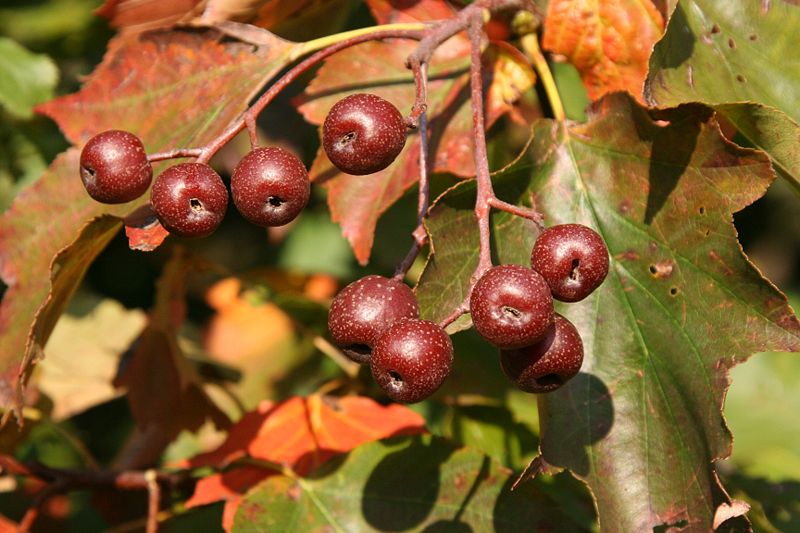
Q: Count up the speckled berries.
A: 9